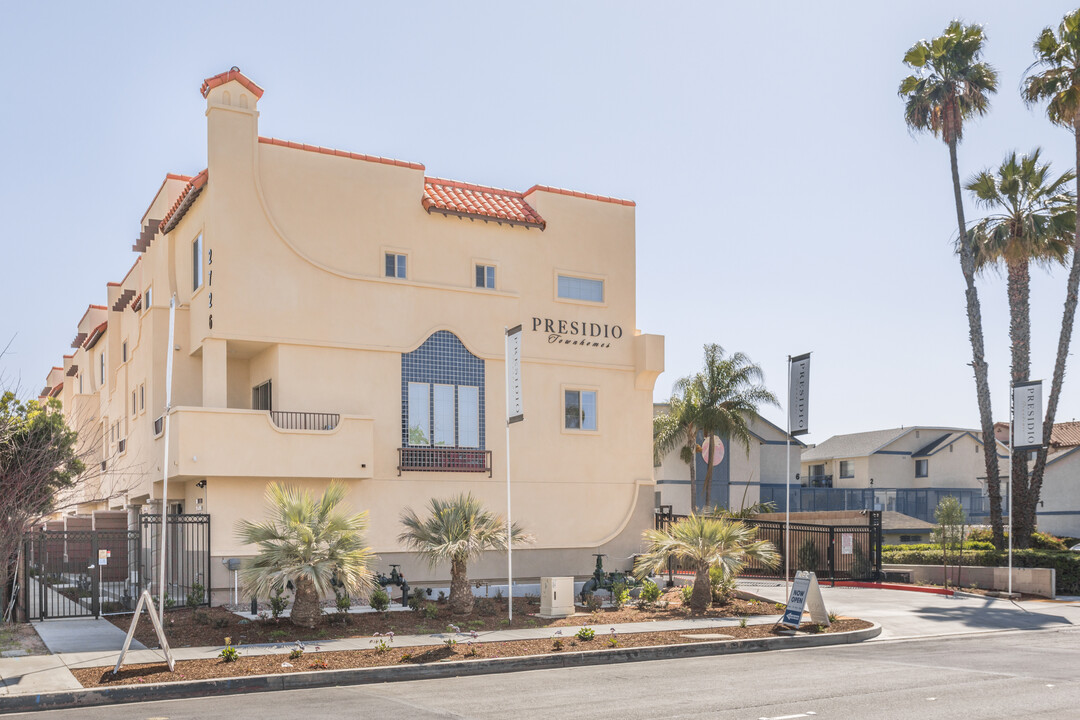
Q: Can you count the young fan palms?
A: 3